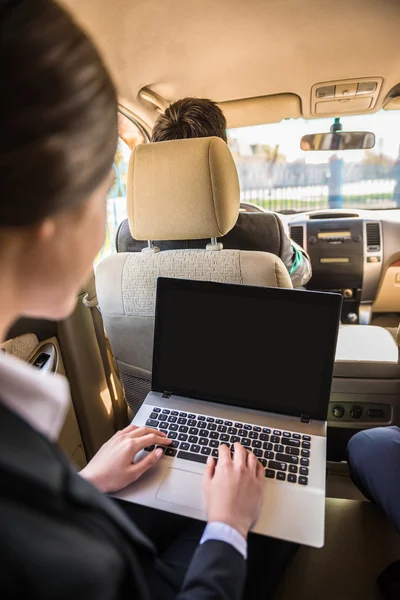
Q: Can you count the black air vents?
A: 2